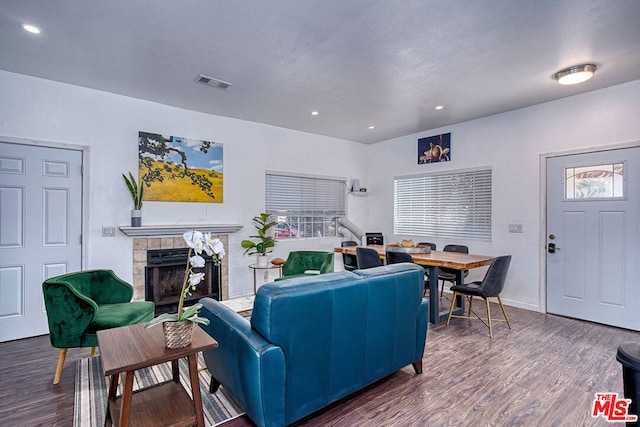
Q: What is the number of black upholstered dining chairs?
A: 6